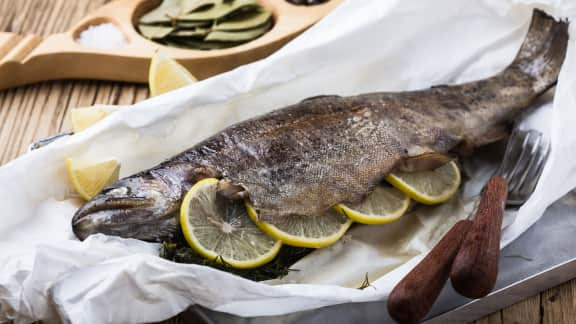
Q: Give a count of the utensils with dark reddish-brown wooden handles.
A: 2